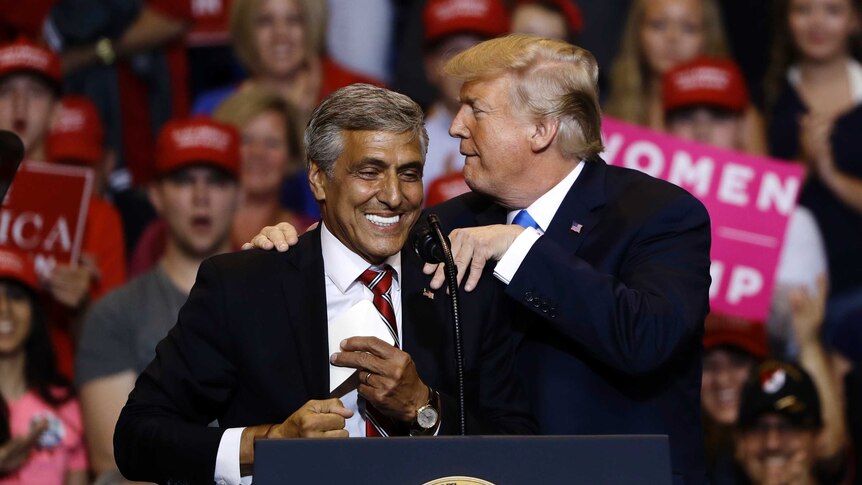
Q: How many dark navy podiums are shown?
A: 1